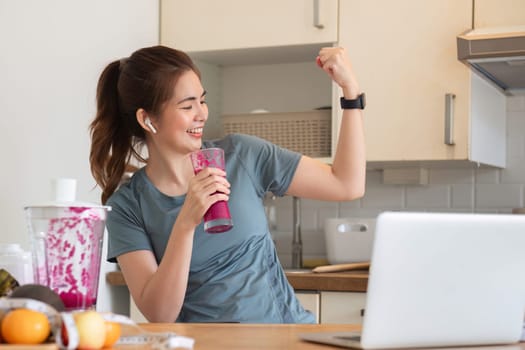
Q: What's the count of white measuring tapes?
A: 1